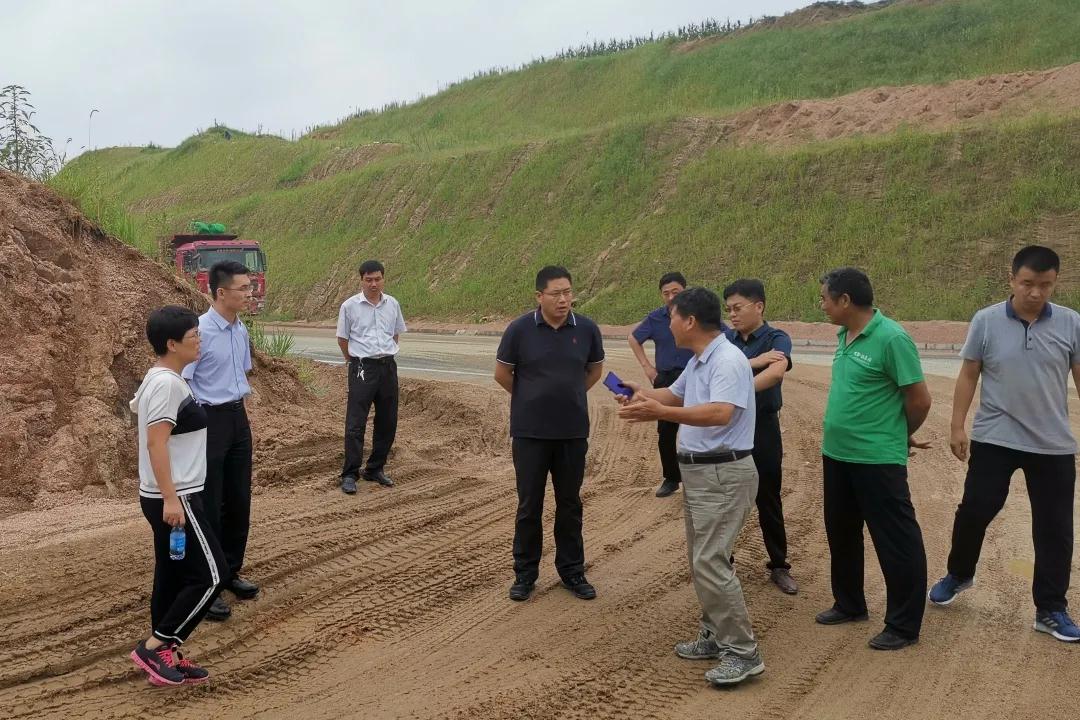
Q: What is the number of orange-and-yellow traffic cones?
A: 0